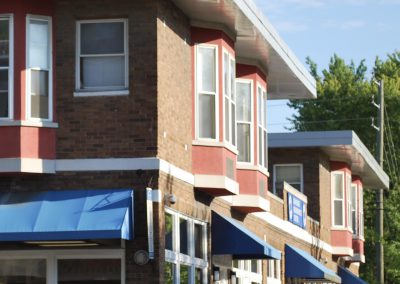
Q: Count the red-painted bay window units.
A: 5